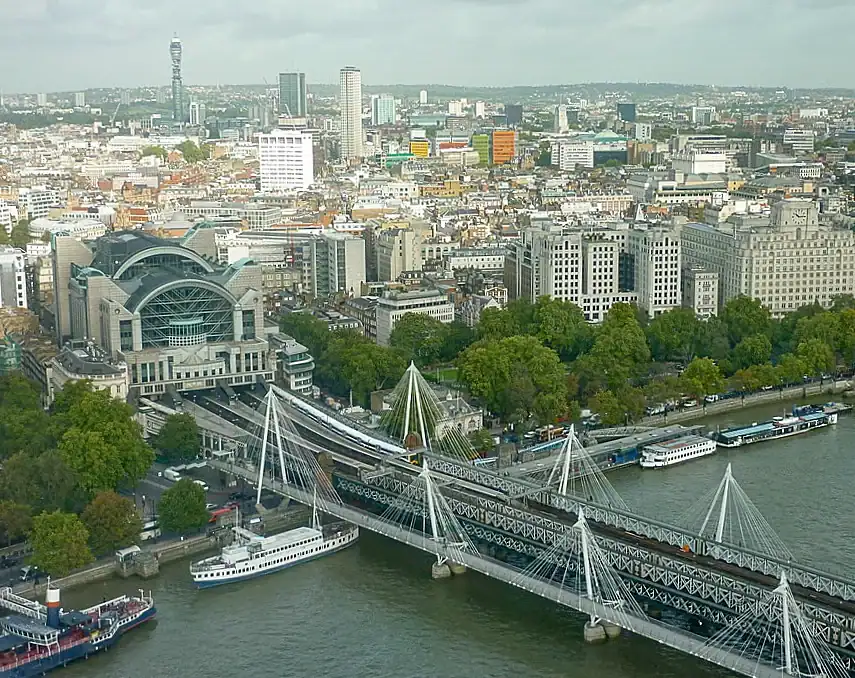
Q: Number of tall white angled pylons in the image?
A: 7